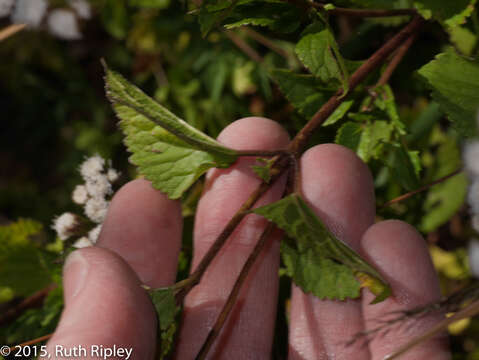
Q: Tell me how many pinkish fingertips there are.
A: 5